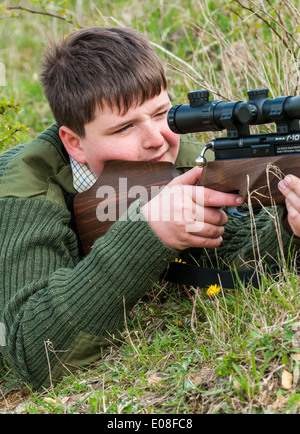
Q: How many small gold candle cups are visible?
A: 0